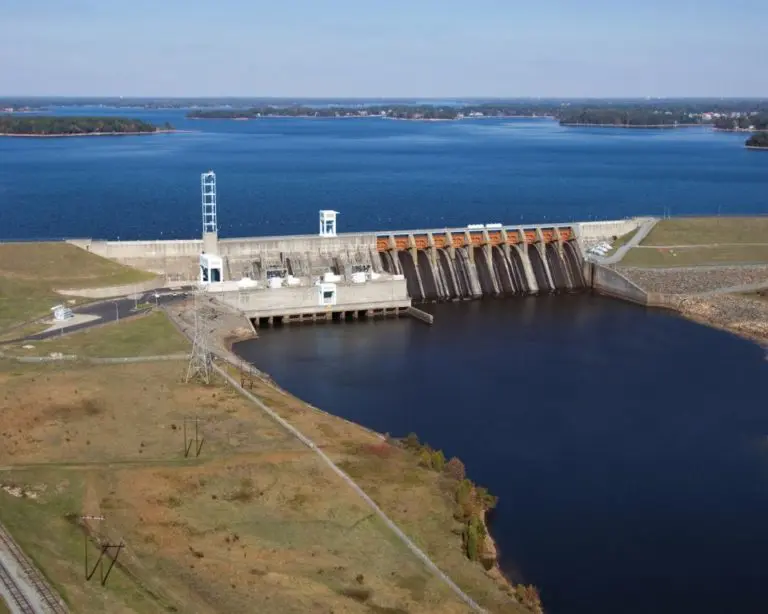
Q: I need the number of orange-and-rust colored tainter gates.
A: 11